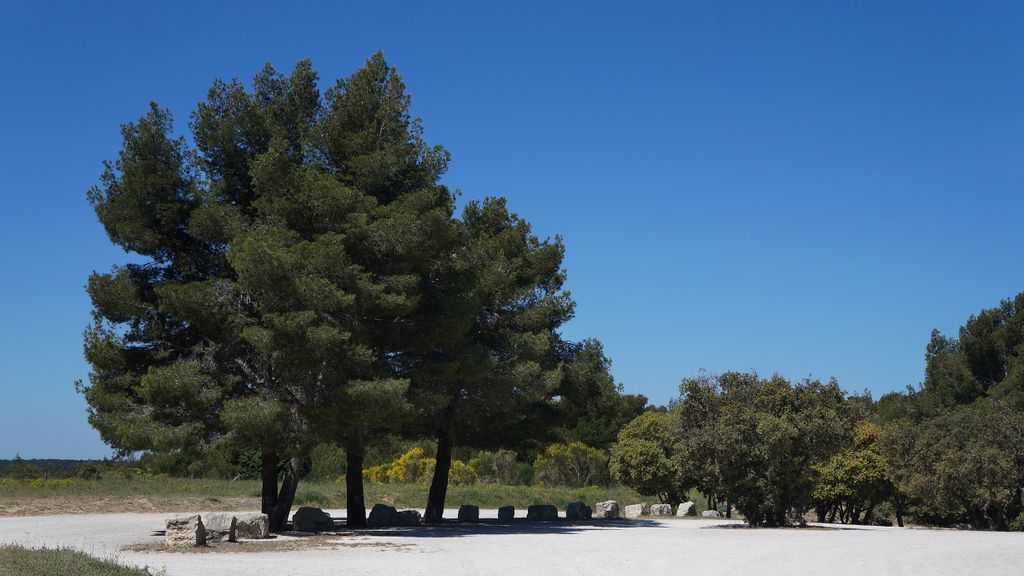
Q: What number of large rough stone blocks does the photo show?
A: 15